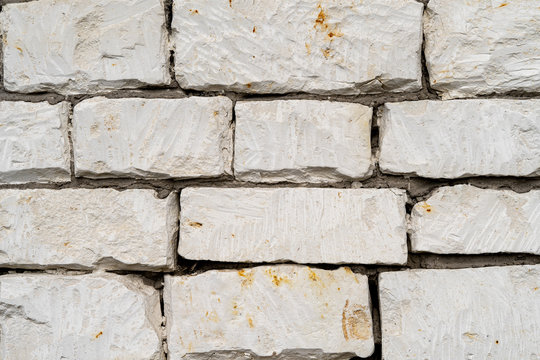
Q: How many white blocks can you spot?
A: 13